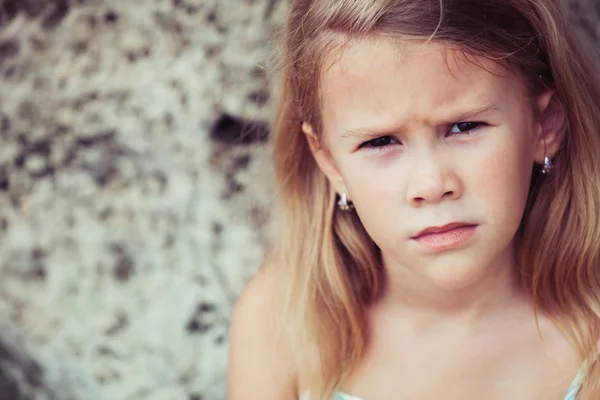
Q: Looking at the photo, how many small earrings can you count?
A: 2